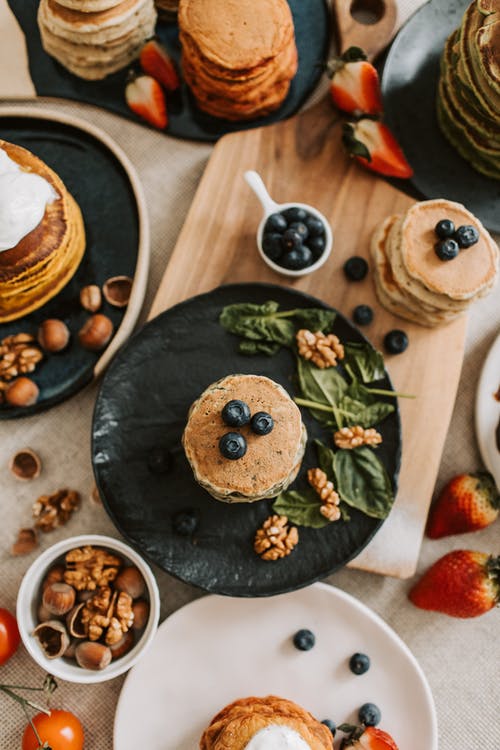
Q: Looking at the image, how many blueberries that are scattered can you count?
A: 9